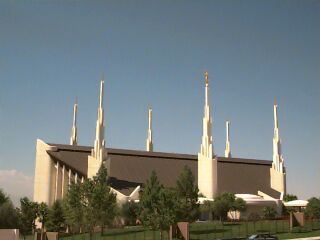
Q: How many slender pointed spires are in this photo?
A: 6